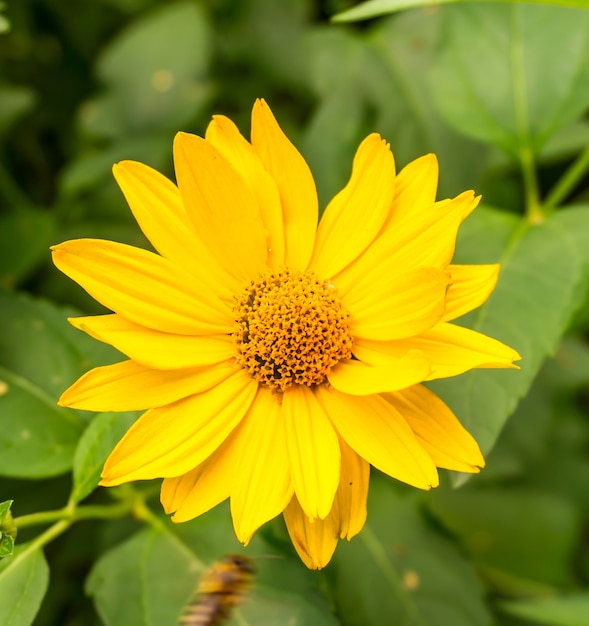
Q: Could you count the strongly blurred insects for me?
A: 1